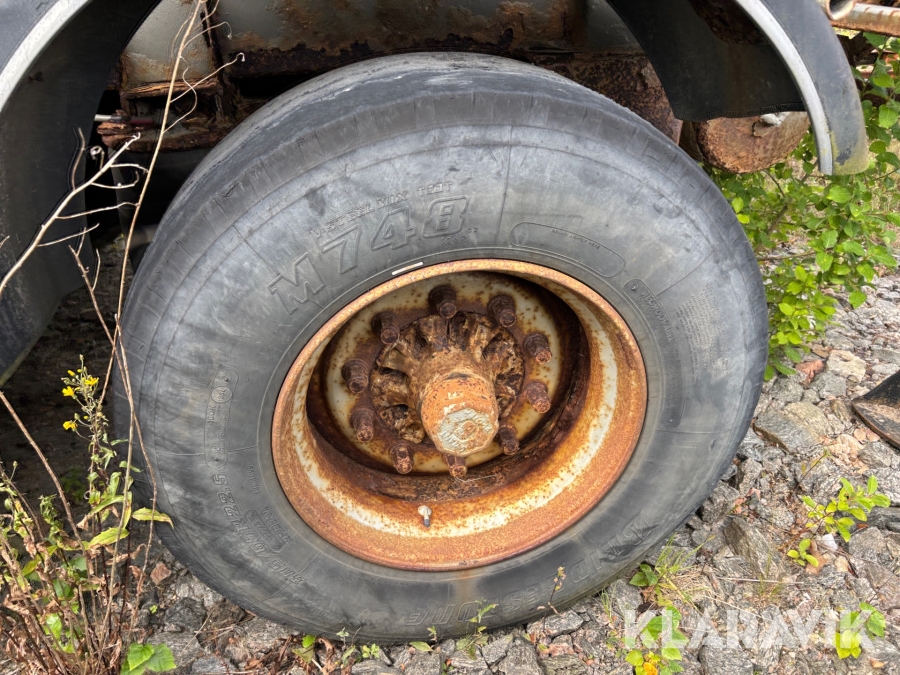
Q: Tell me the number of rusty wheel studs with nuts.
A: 10